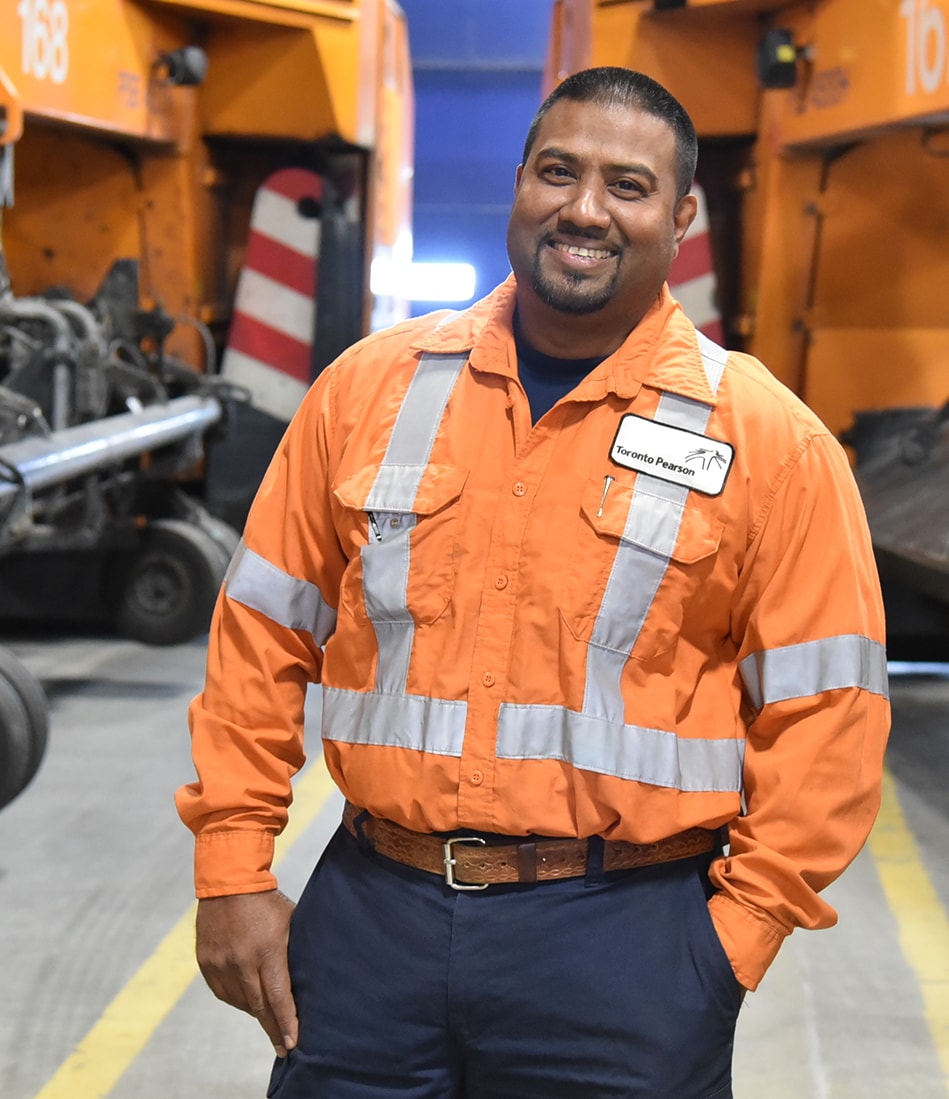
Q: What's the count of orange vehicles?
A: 2